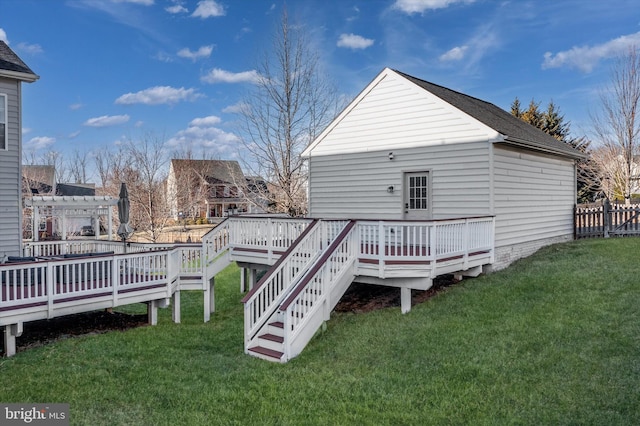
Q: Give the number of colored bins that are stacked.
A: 0